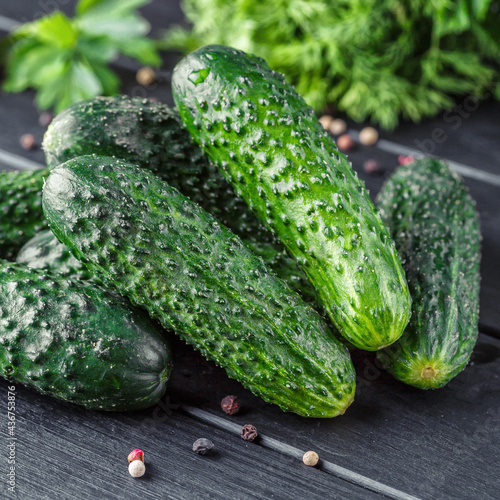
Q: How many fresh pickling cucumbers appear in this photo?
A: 7